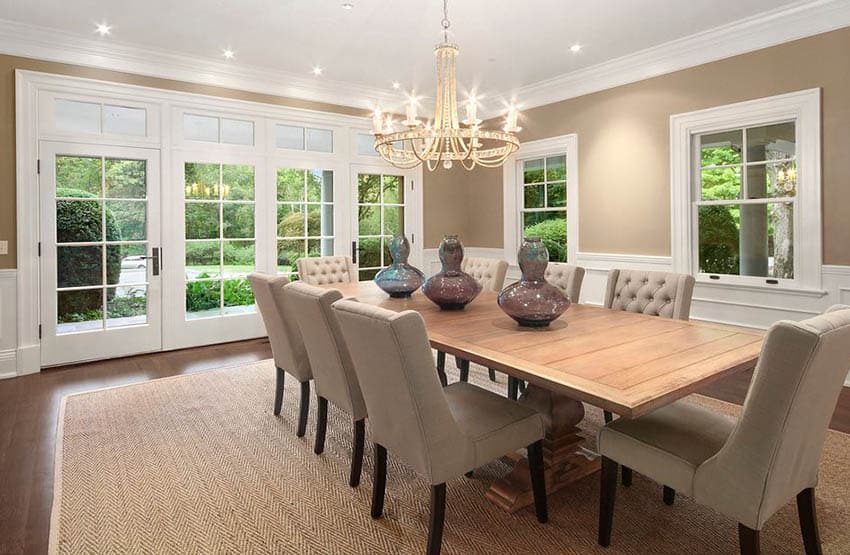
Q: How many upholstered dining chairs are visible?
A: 8